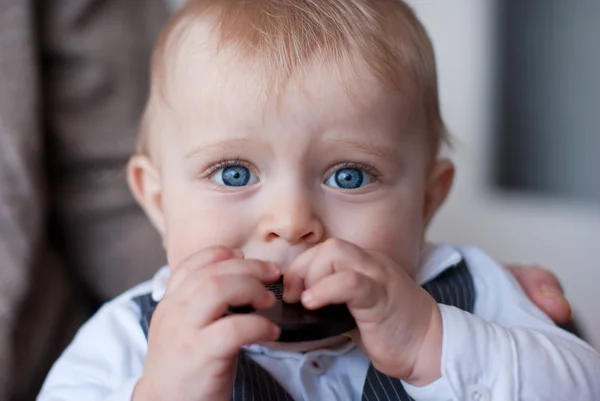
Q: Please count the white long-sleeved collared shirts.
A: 1